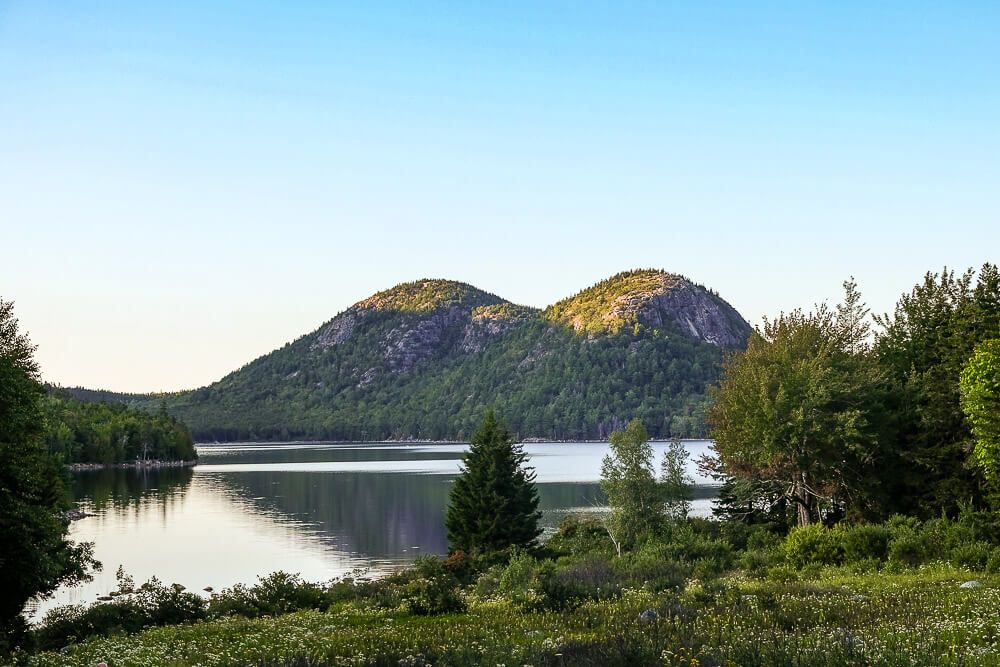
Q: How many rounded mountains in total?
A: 2